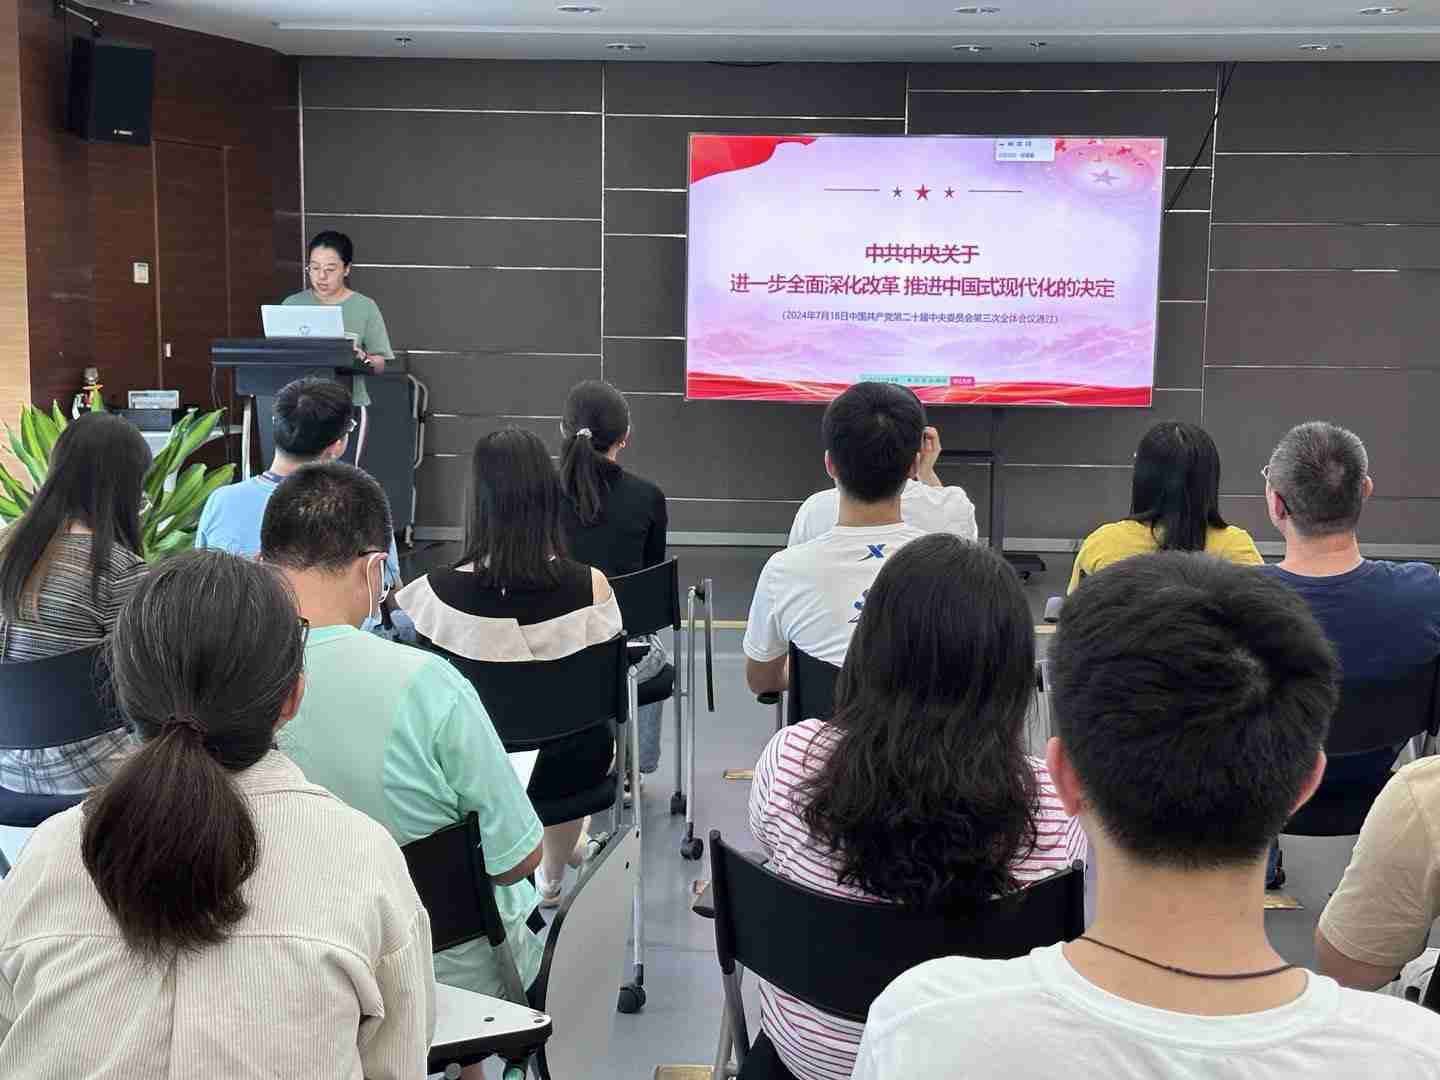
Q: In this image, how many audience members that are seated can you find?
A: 13